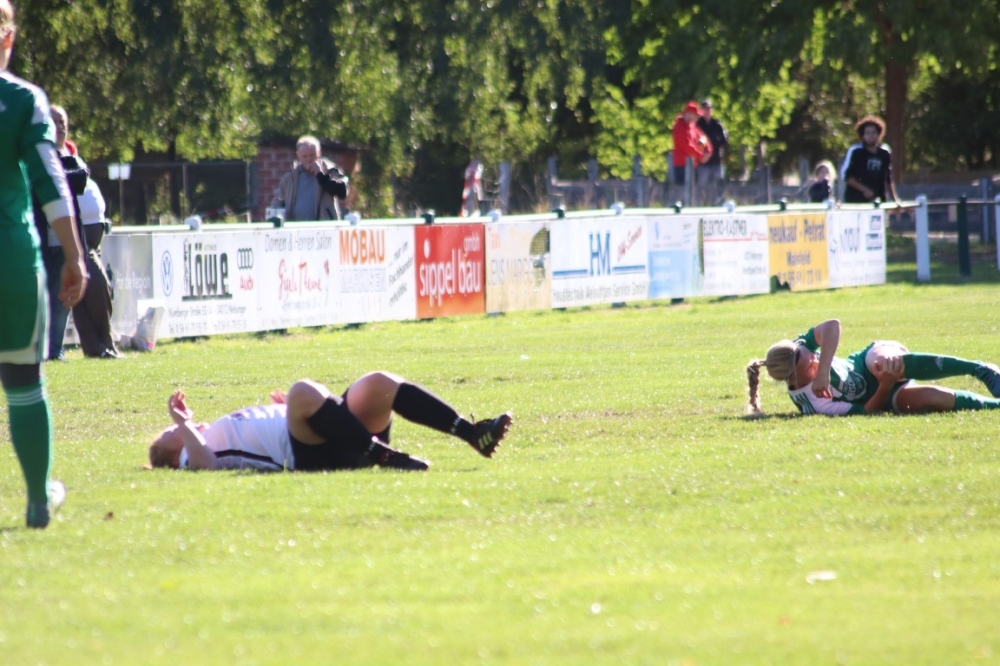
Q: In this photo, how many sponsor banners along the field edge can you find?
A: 11